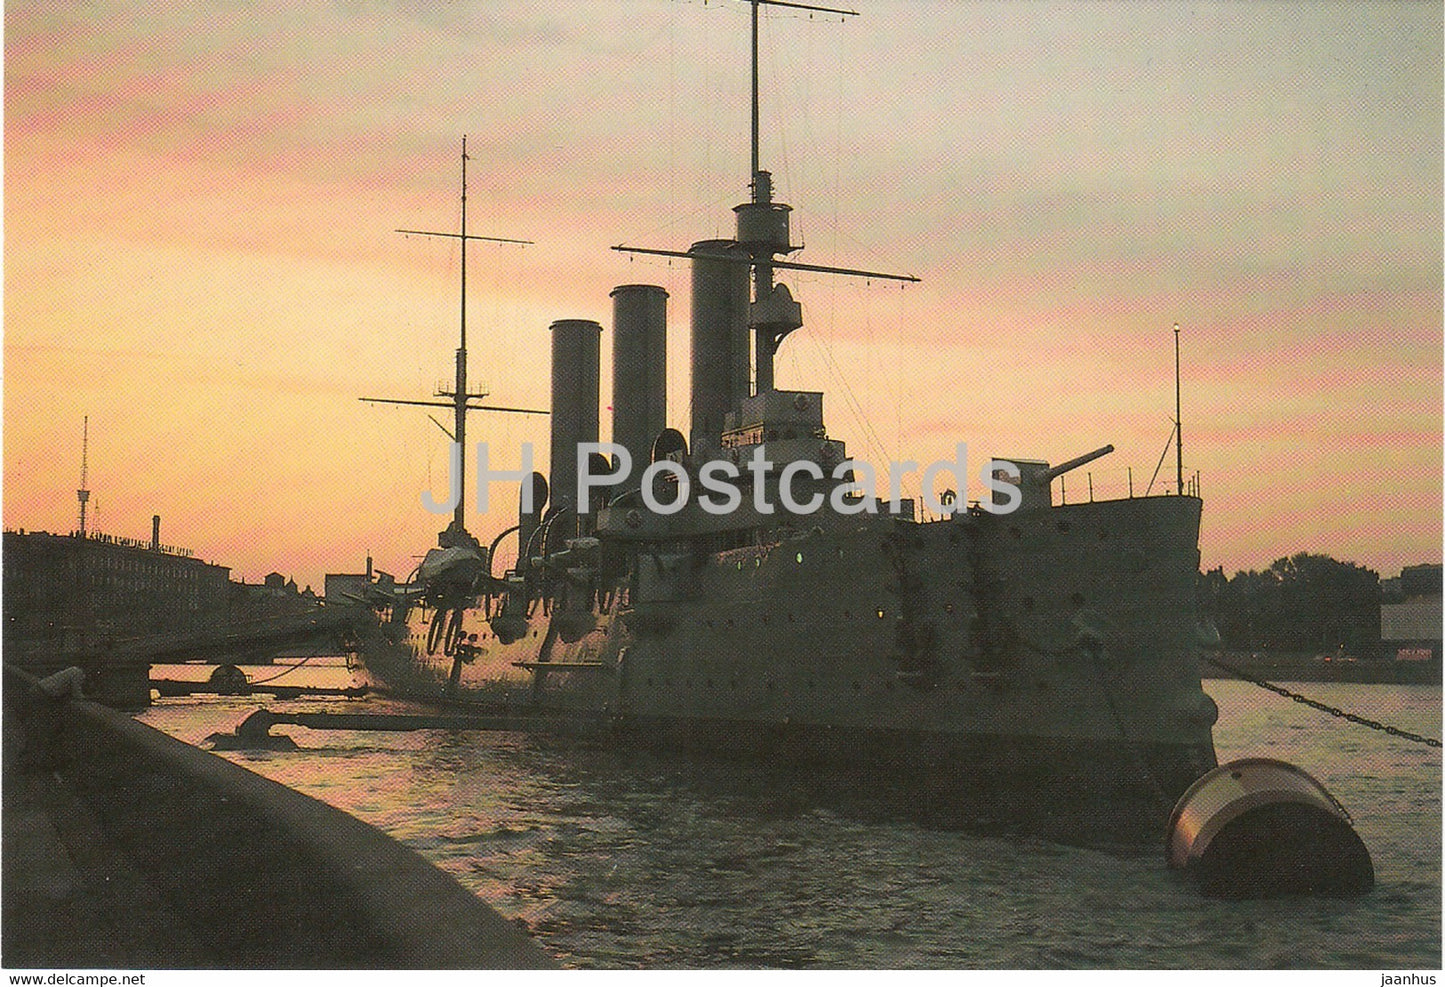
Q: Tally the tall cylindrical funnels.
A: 3